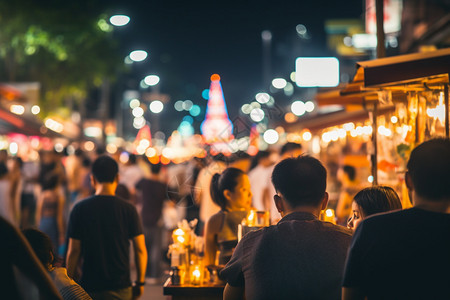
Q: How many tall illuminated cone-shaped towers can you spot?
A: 1